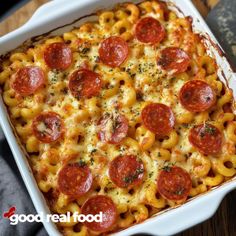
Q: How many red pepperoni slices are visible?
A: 15